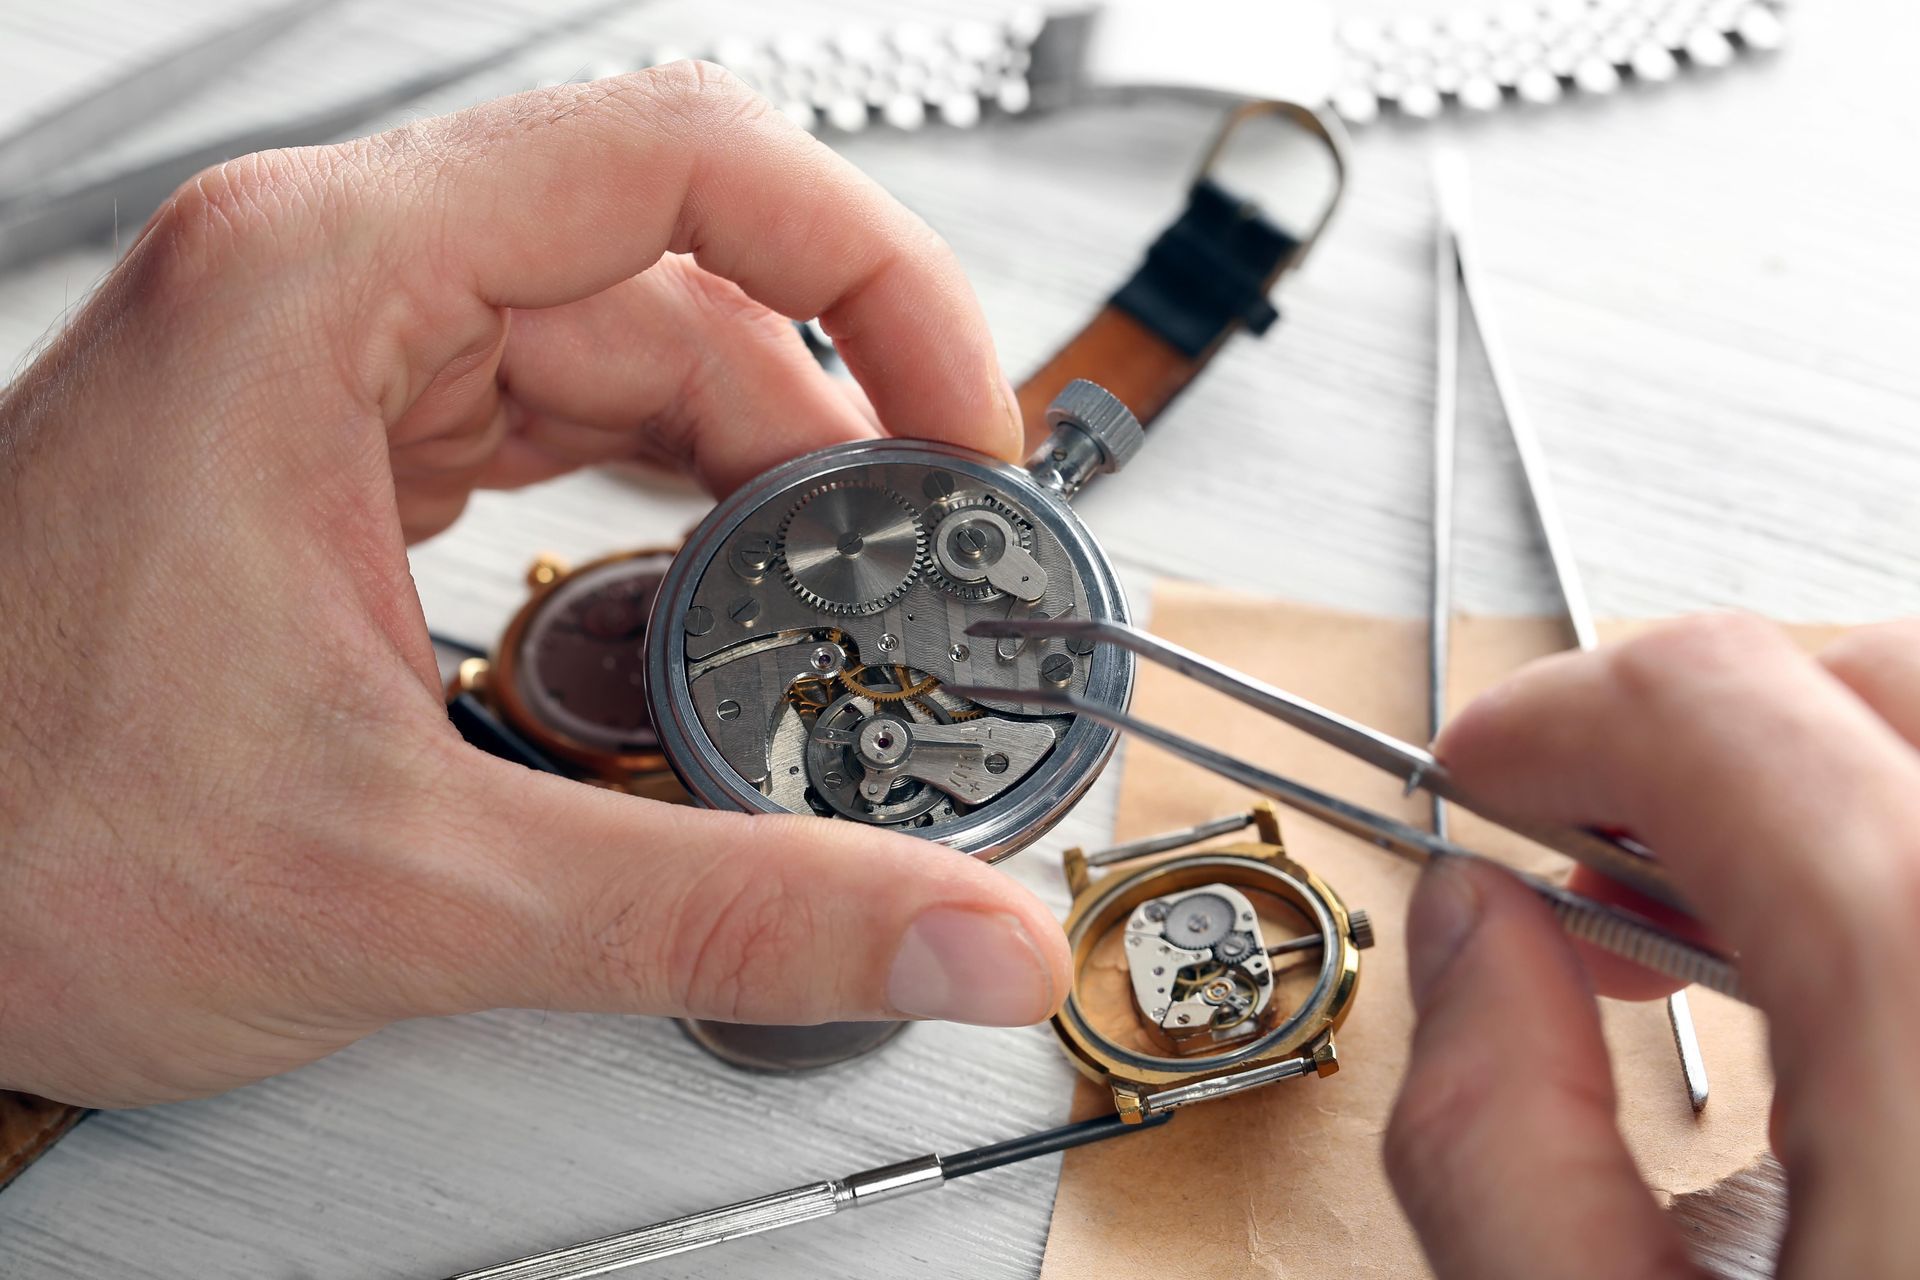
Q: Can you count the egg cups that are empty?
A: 0